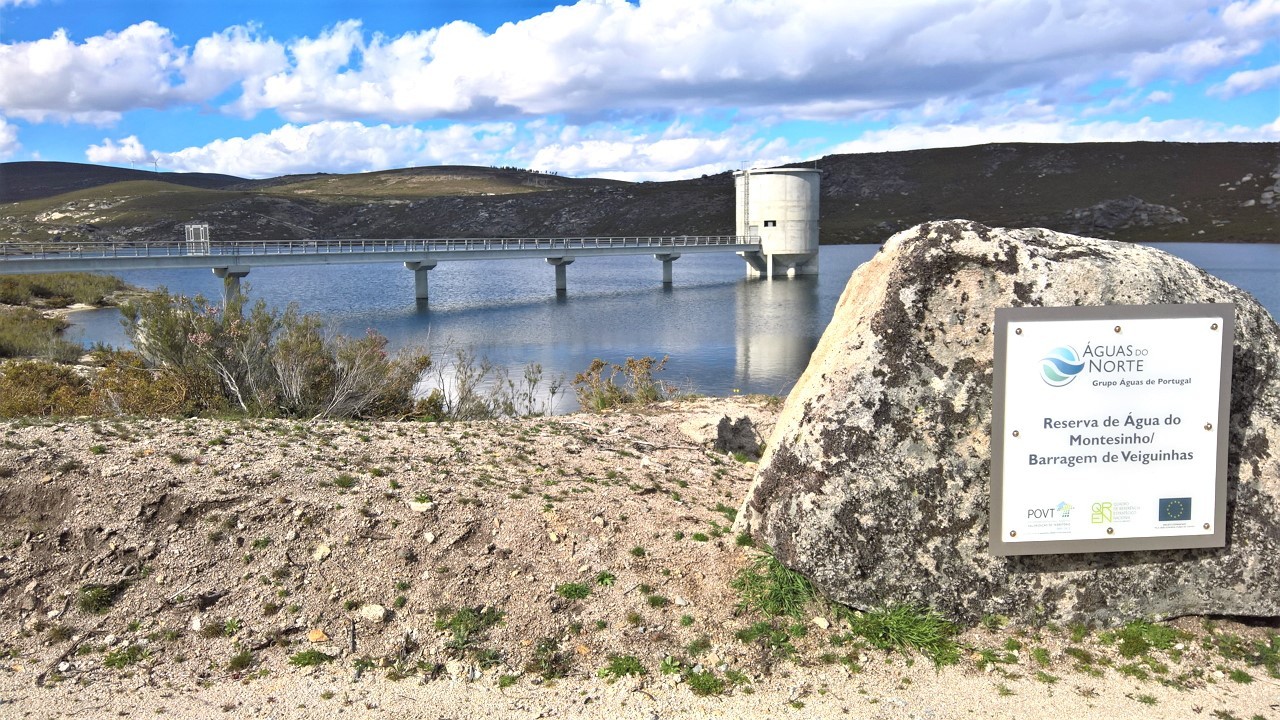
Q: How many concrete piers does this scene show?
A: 4